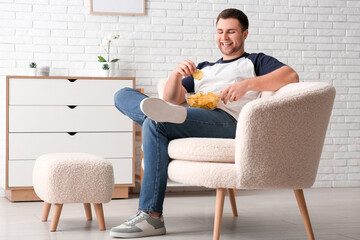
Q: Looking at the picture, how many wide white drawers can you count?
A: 4